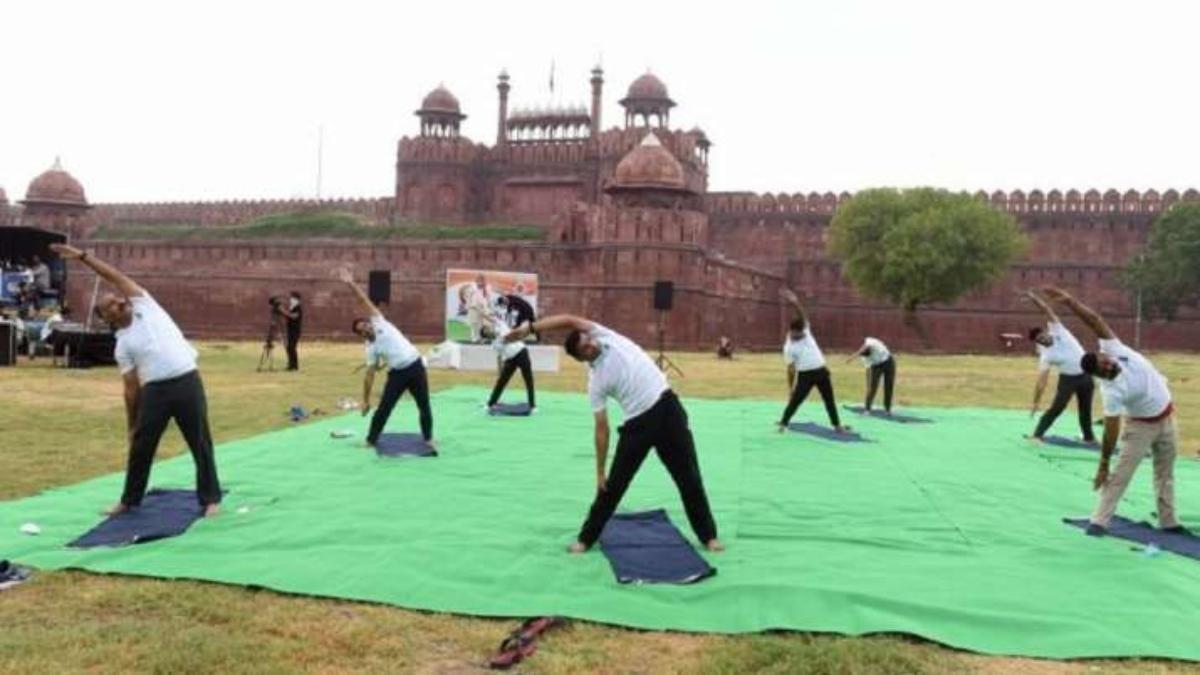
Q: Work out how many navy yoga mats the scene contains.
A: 8